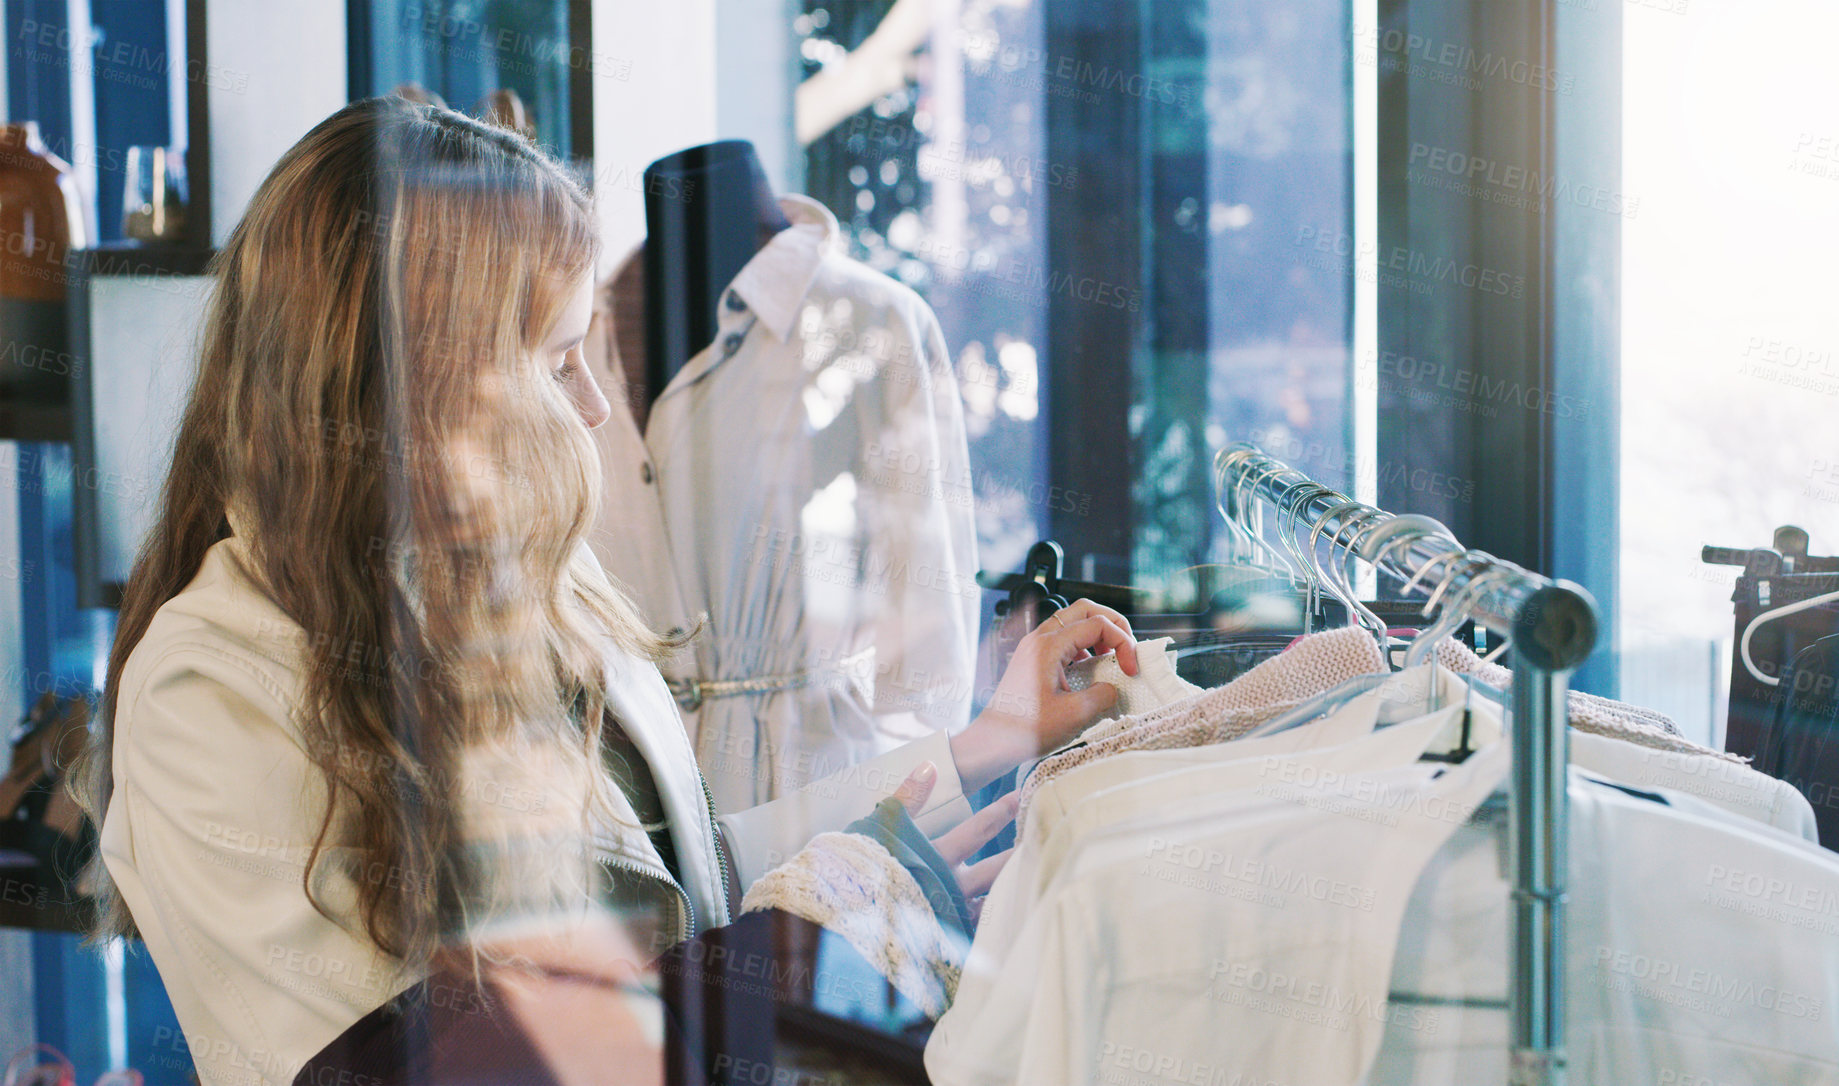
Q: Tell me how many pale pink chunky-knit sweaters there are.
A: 1